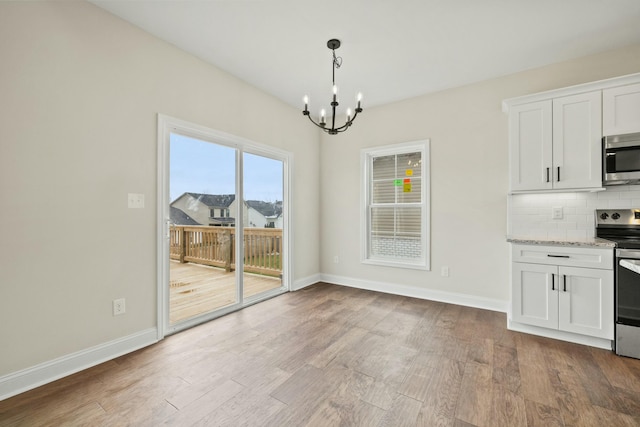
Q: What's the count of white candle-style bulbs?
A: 5